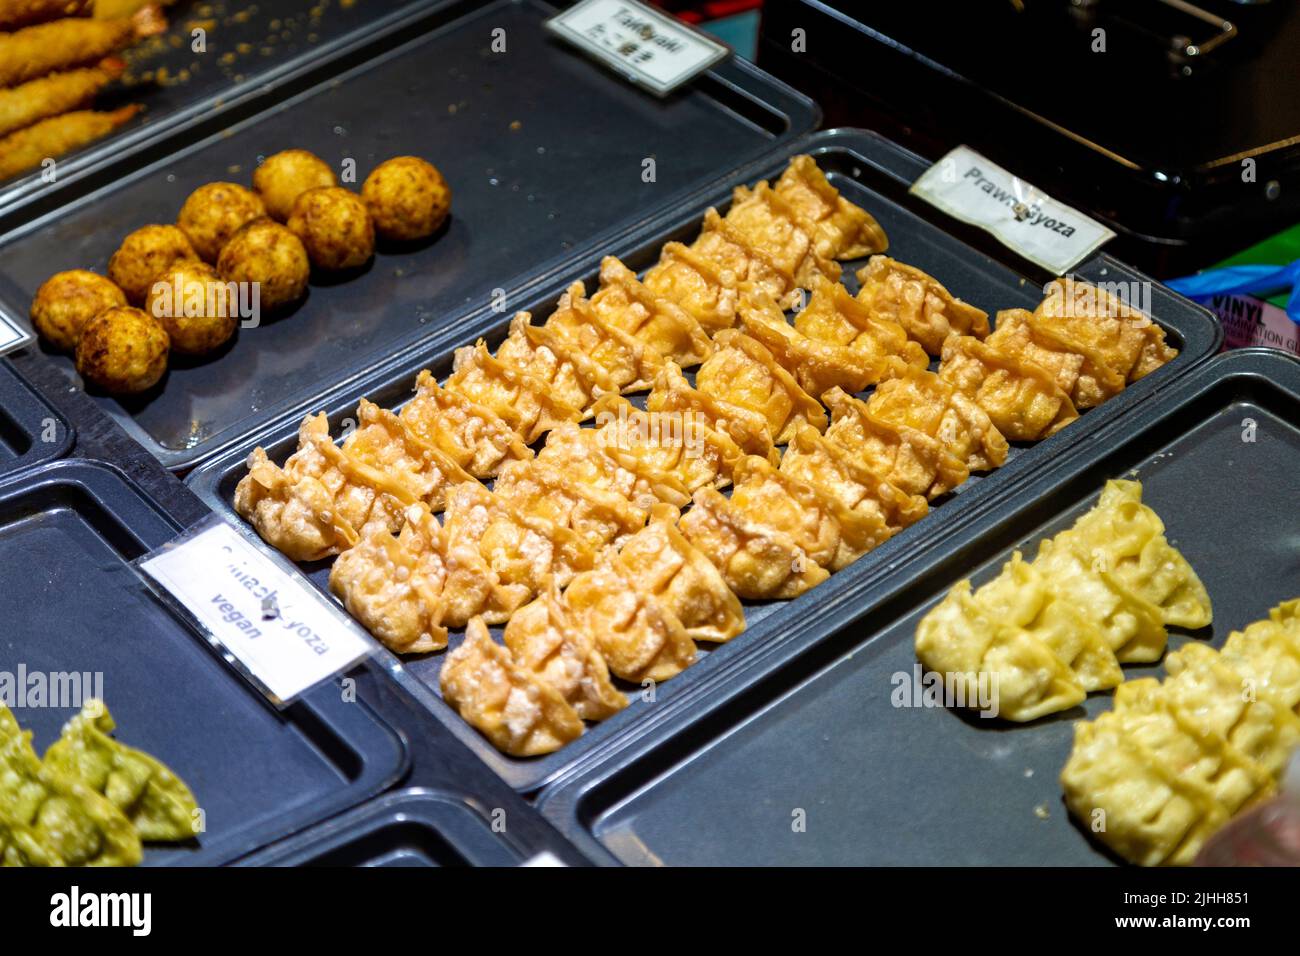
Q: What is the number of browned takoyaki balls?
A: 9